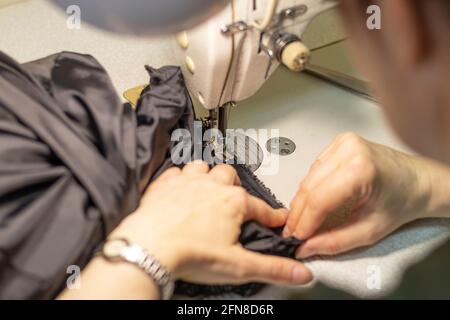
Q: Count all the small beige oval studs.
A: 2